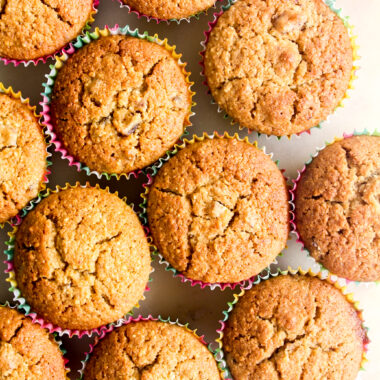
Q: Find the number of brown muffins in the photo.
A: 11